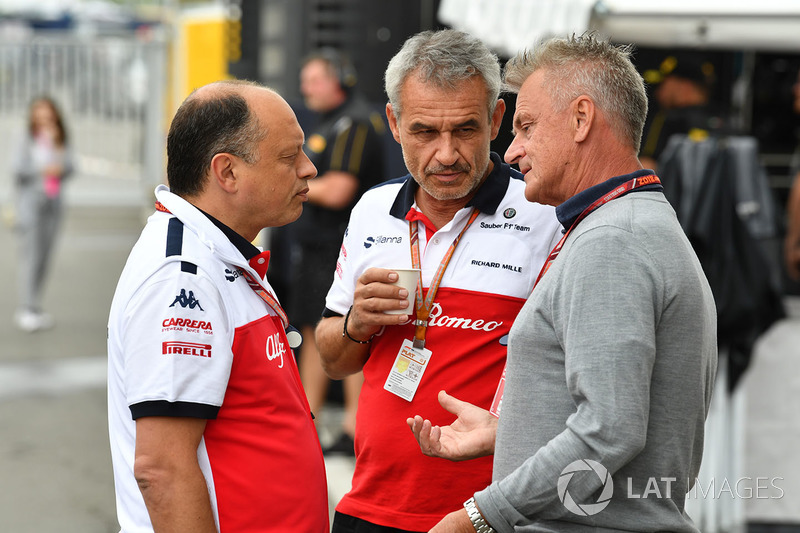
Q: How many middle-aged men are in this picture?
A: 3